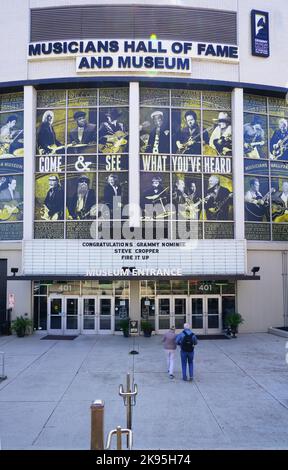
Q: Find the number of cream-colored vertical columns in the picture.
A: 3